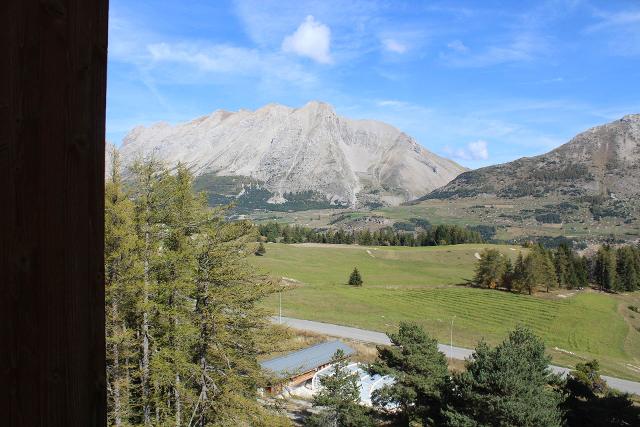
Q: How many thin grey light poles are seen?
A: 2